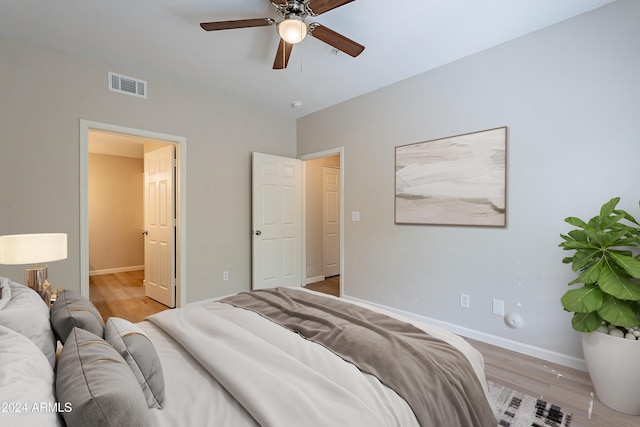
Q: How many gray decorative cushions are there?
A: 3